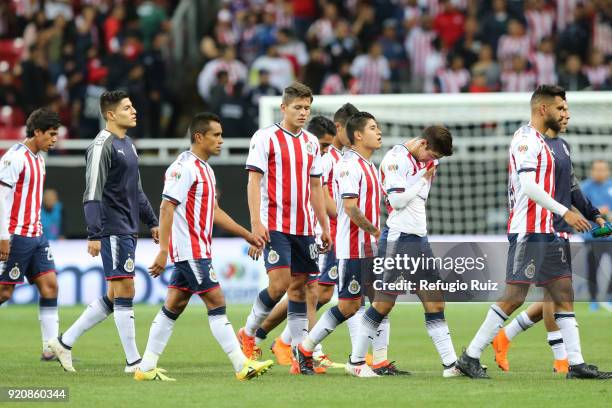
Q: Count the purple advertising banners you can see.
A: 0